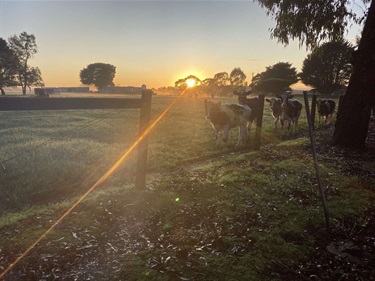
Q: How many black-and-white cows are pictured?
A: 5